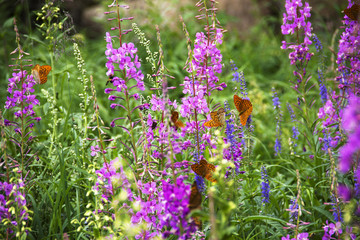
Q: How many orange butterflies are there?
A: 7